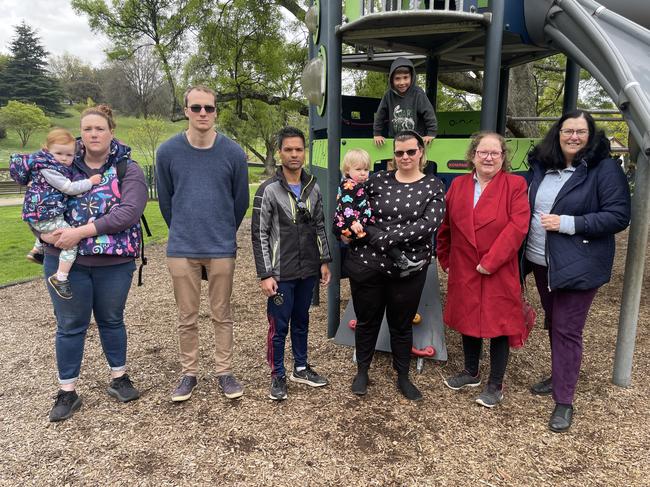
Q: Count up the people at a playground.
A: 9